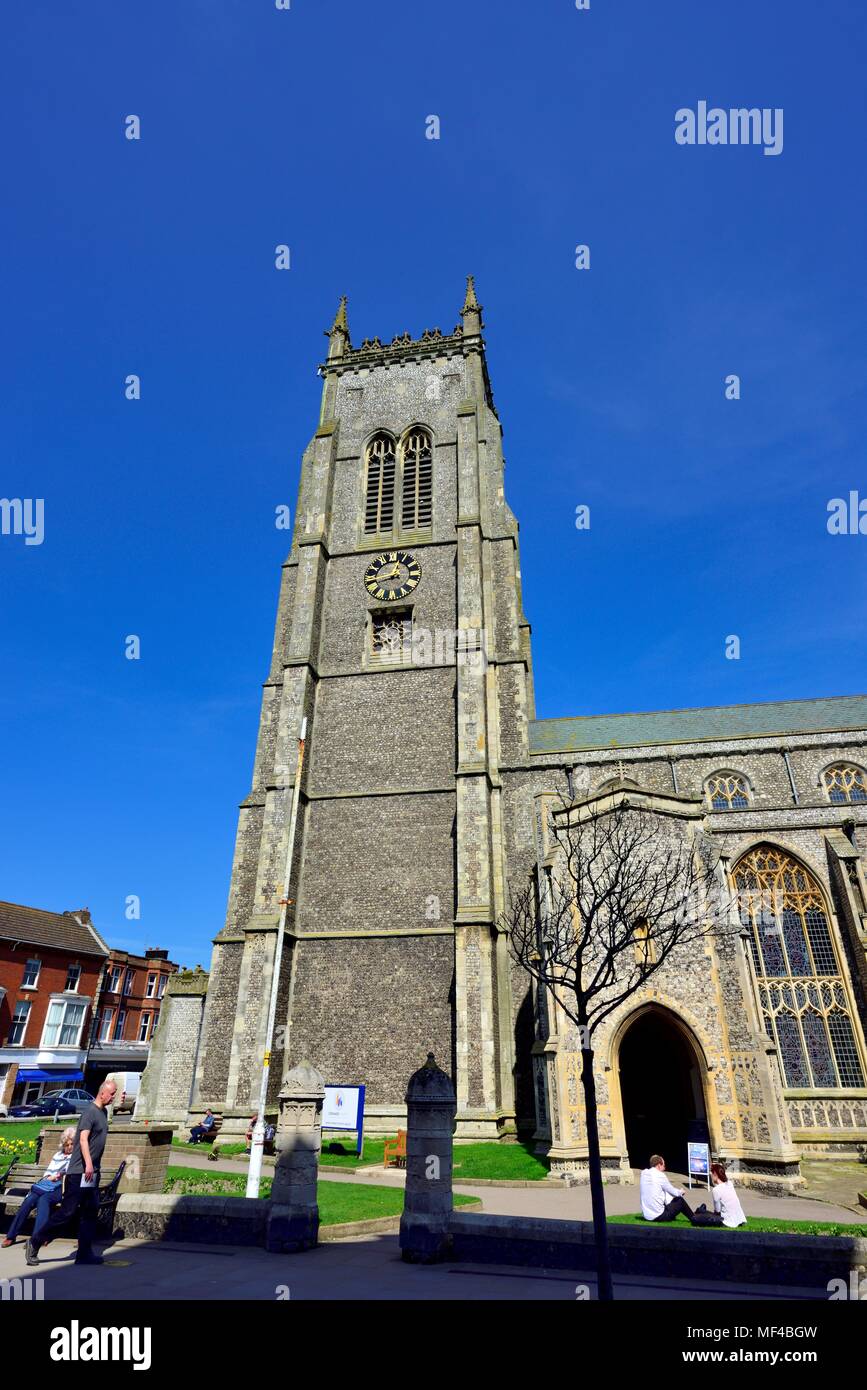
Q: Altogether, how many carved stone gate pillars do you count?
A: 2